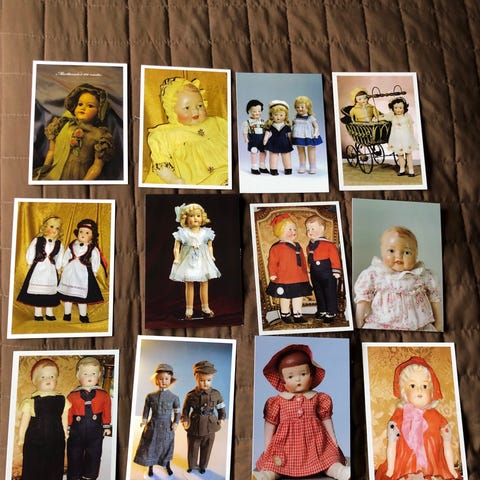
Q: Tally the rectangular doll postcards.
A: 12